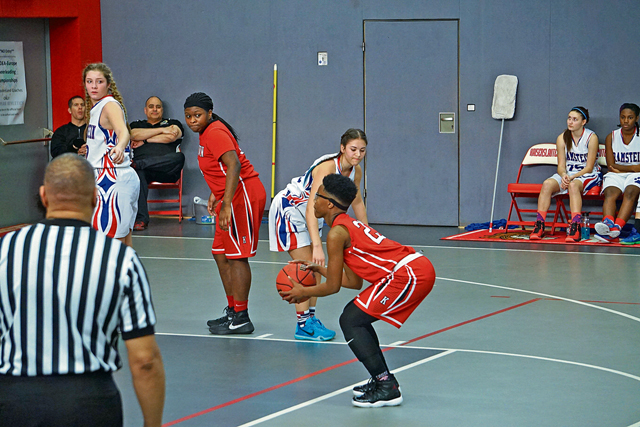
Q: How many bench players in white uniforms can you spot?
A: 2